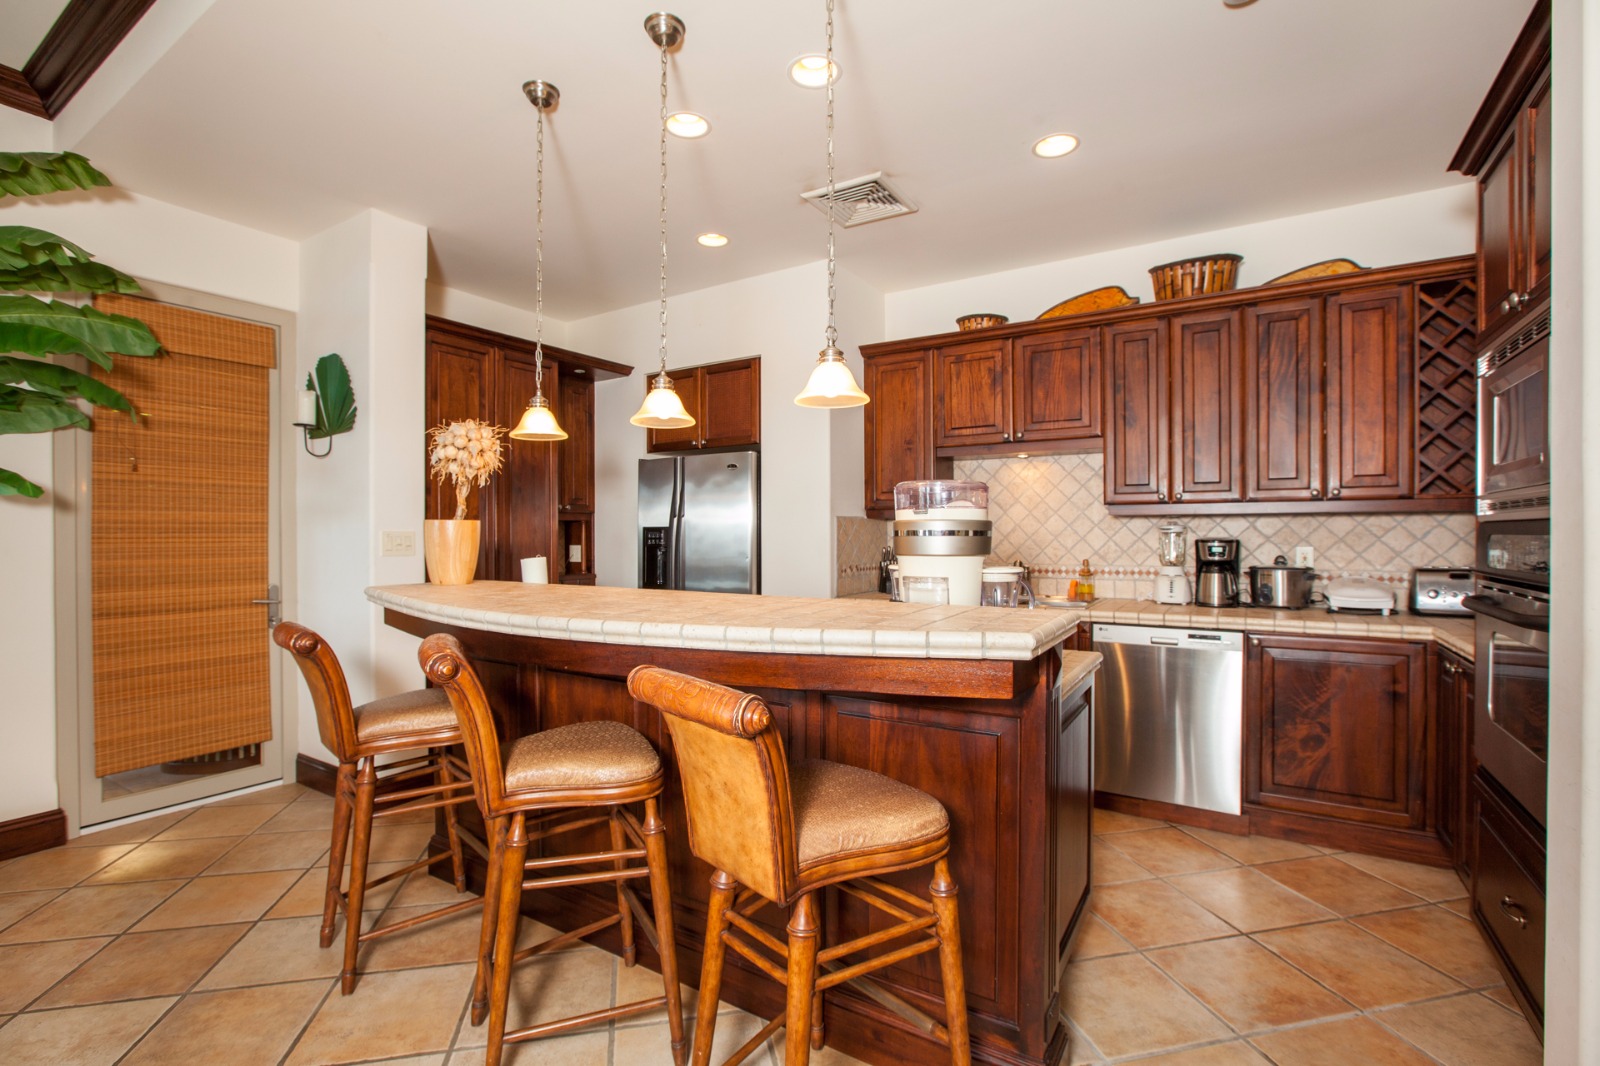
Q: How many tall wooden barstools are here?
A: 3